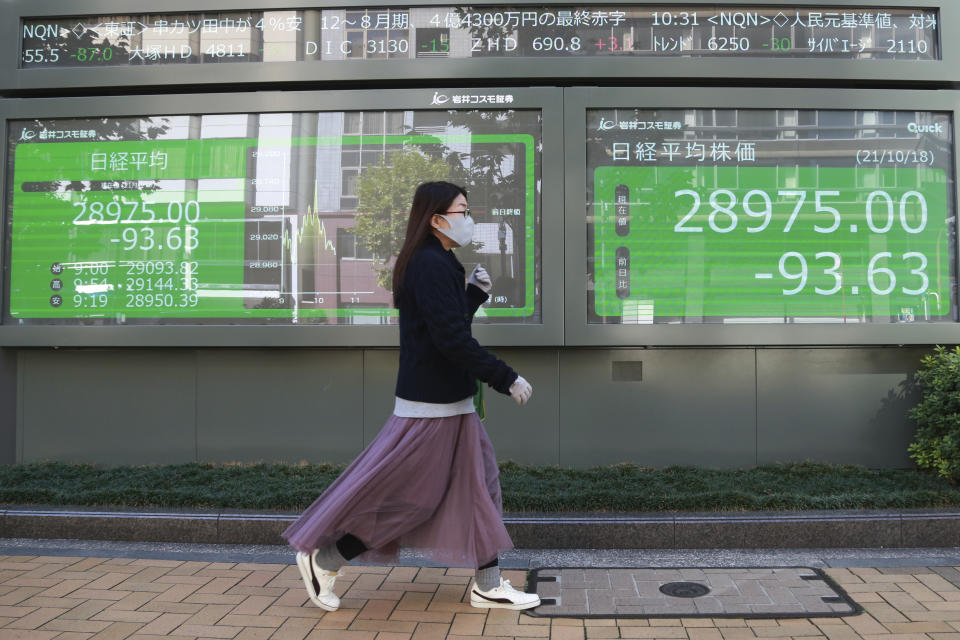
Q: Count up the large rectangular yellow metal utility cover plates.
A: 0